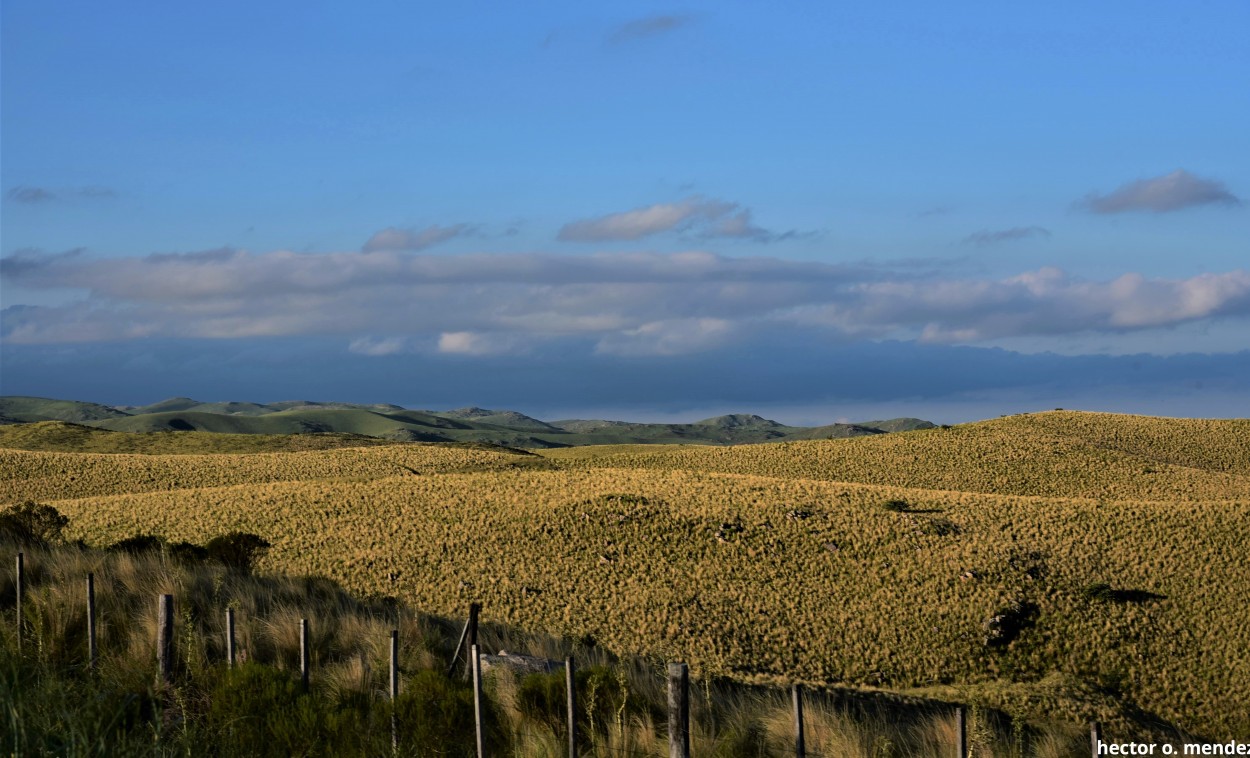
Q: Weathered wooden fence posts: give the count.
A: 13